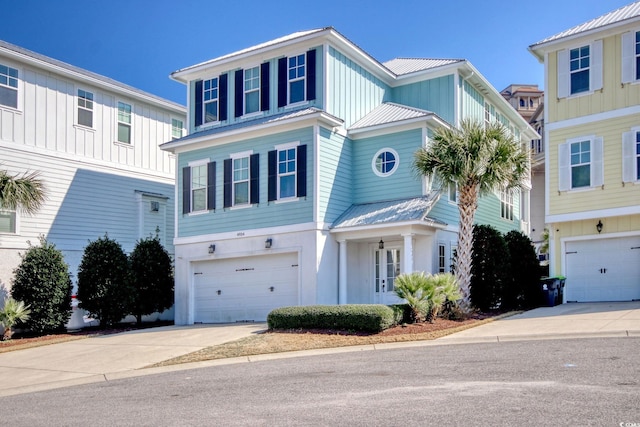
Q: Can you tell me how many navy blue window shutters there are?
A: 12